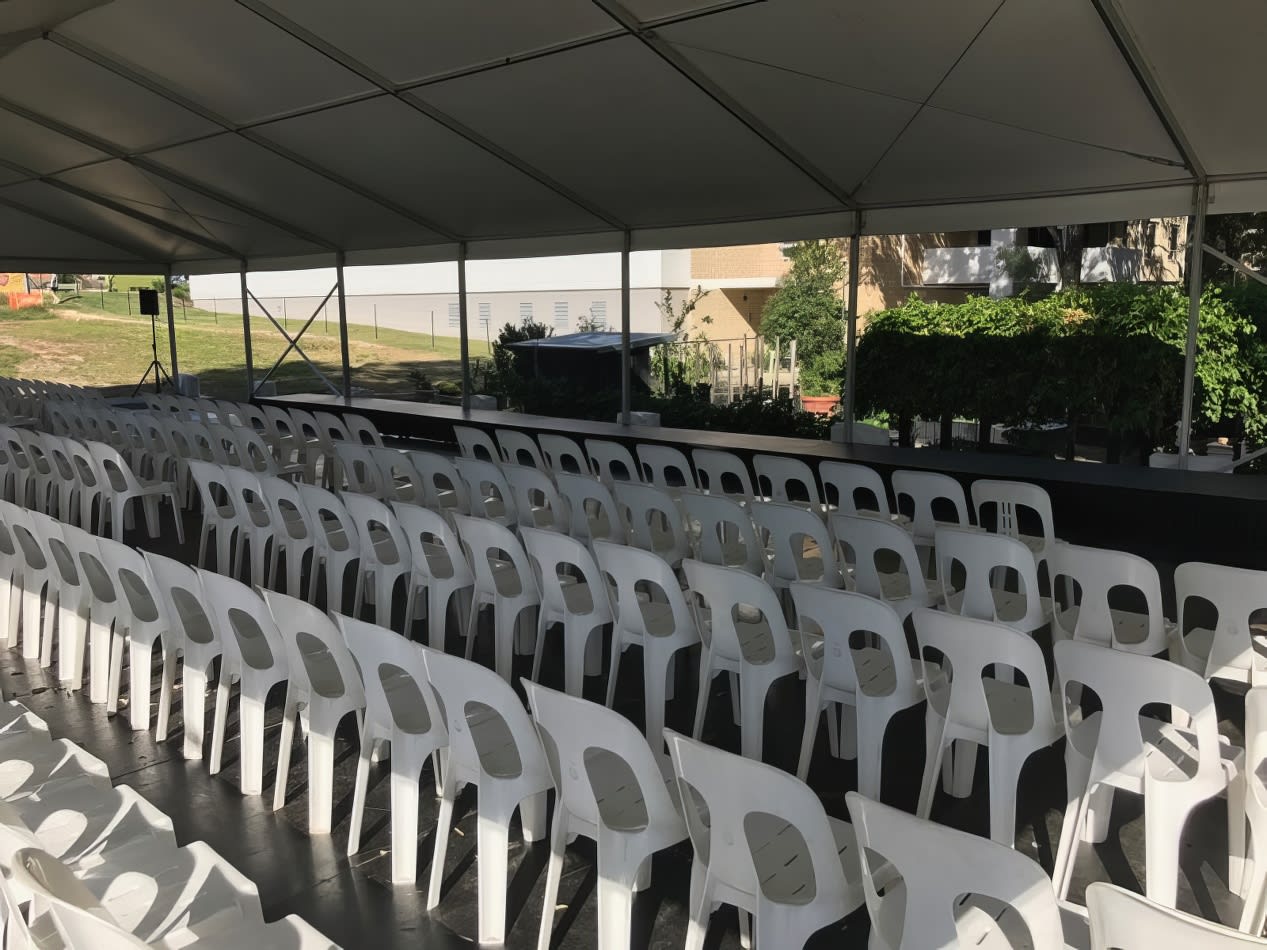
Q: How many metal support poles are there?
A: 7